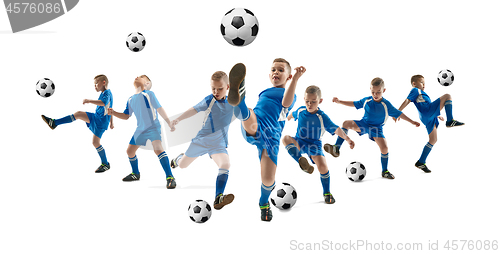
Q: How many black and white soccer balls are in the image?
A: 7